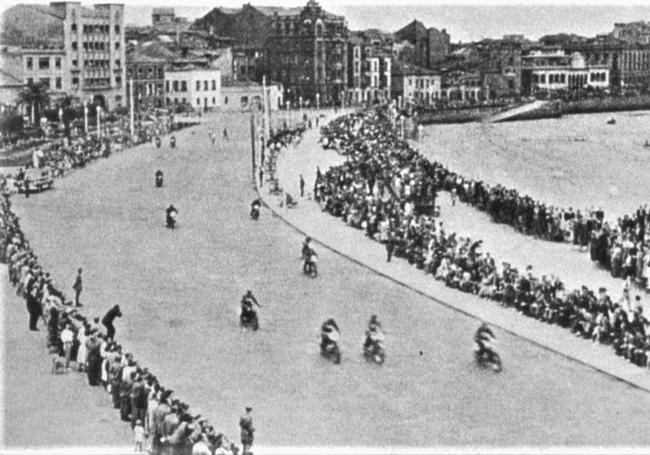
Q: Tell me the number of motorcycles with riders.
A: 10